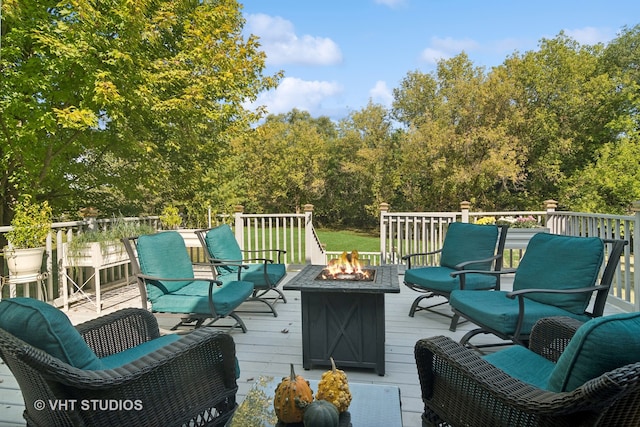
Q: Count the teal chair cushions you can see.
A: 12